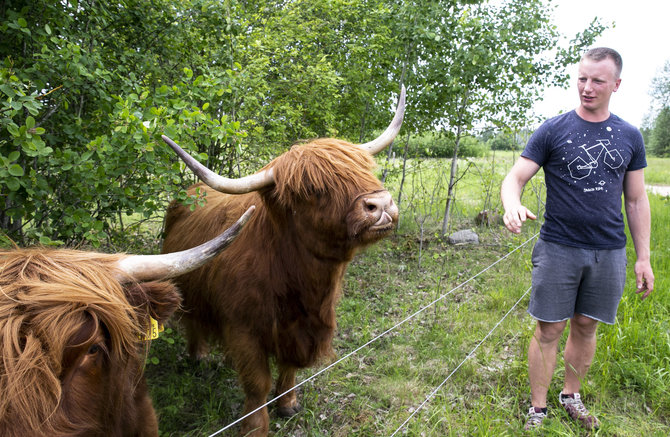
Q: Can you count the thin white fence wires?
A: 2